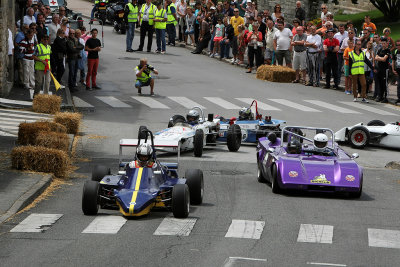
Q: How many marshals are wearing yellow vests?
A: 7